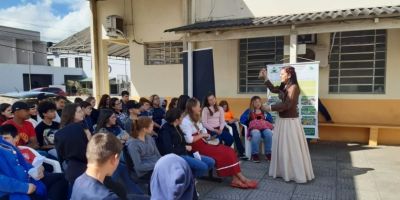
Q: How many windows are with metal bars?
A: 3